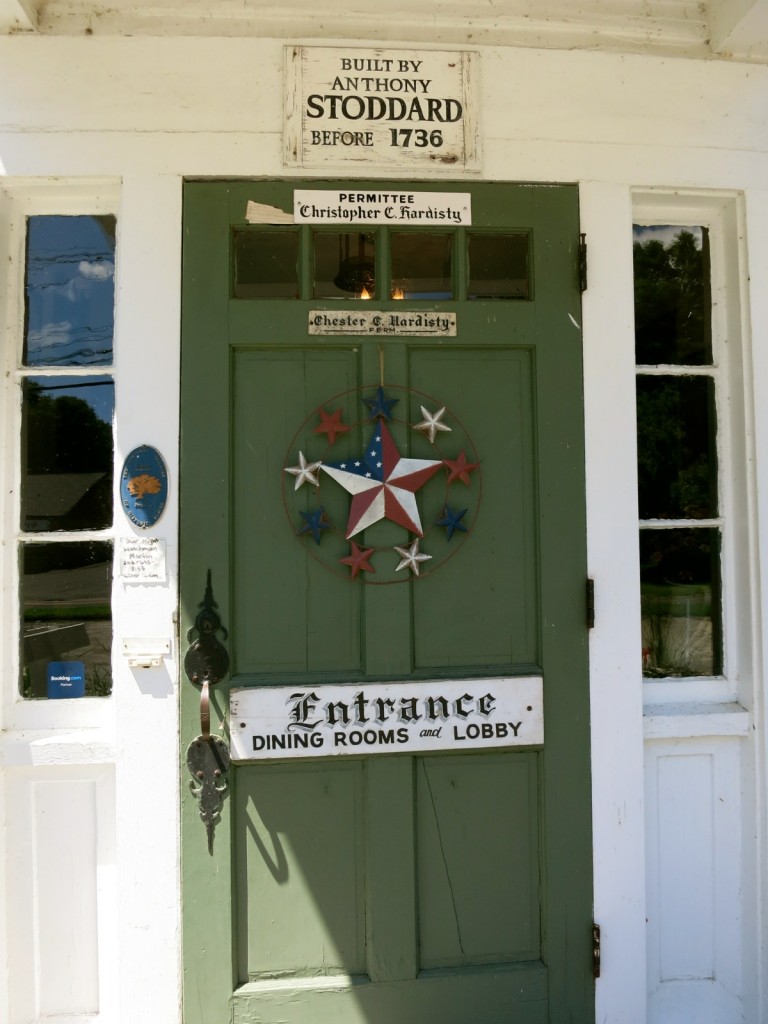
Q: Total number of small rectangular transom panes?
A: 4